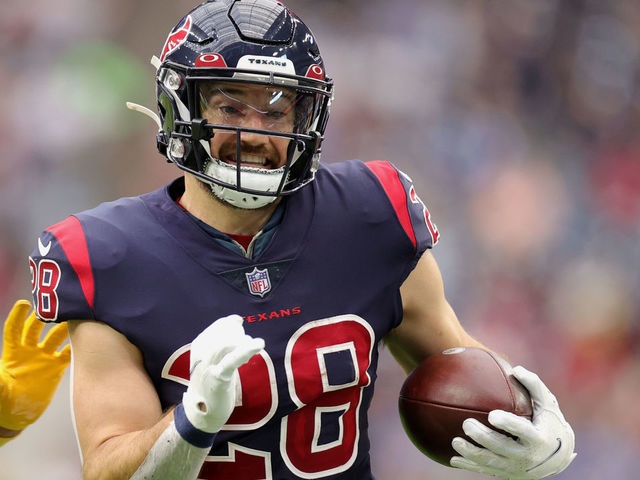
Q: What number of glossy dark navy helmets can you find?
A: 1